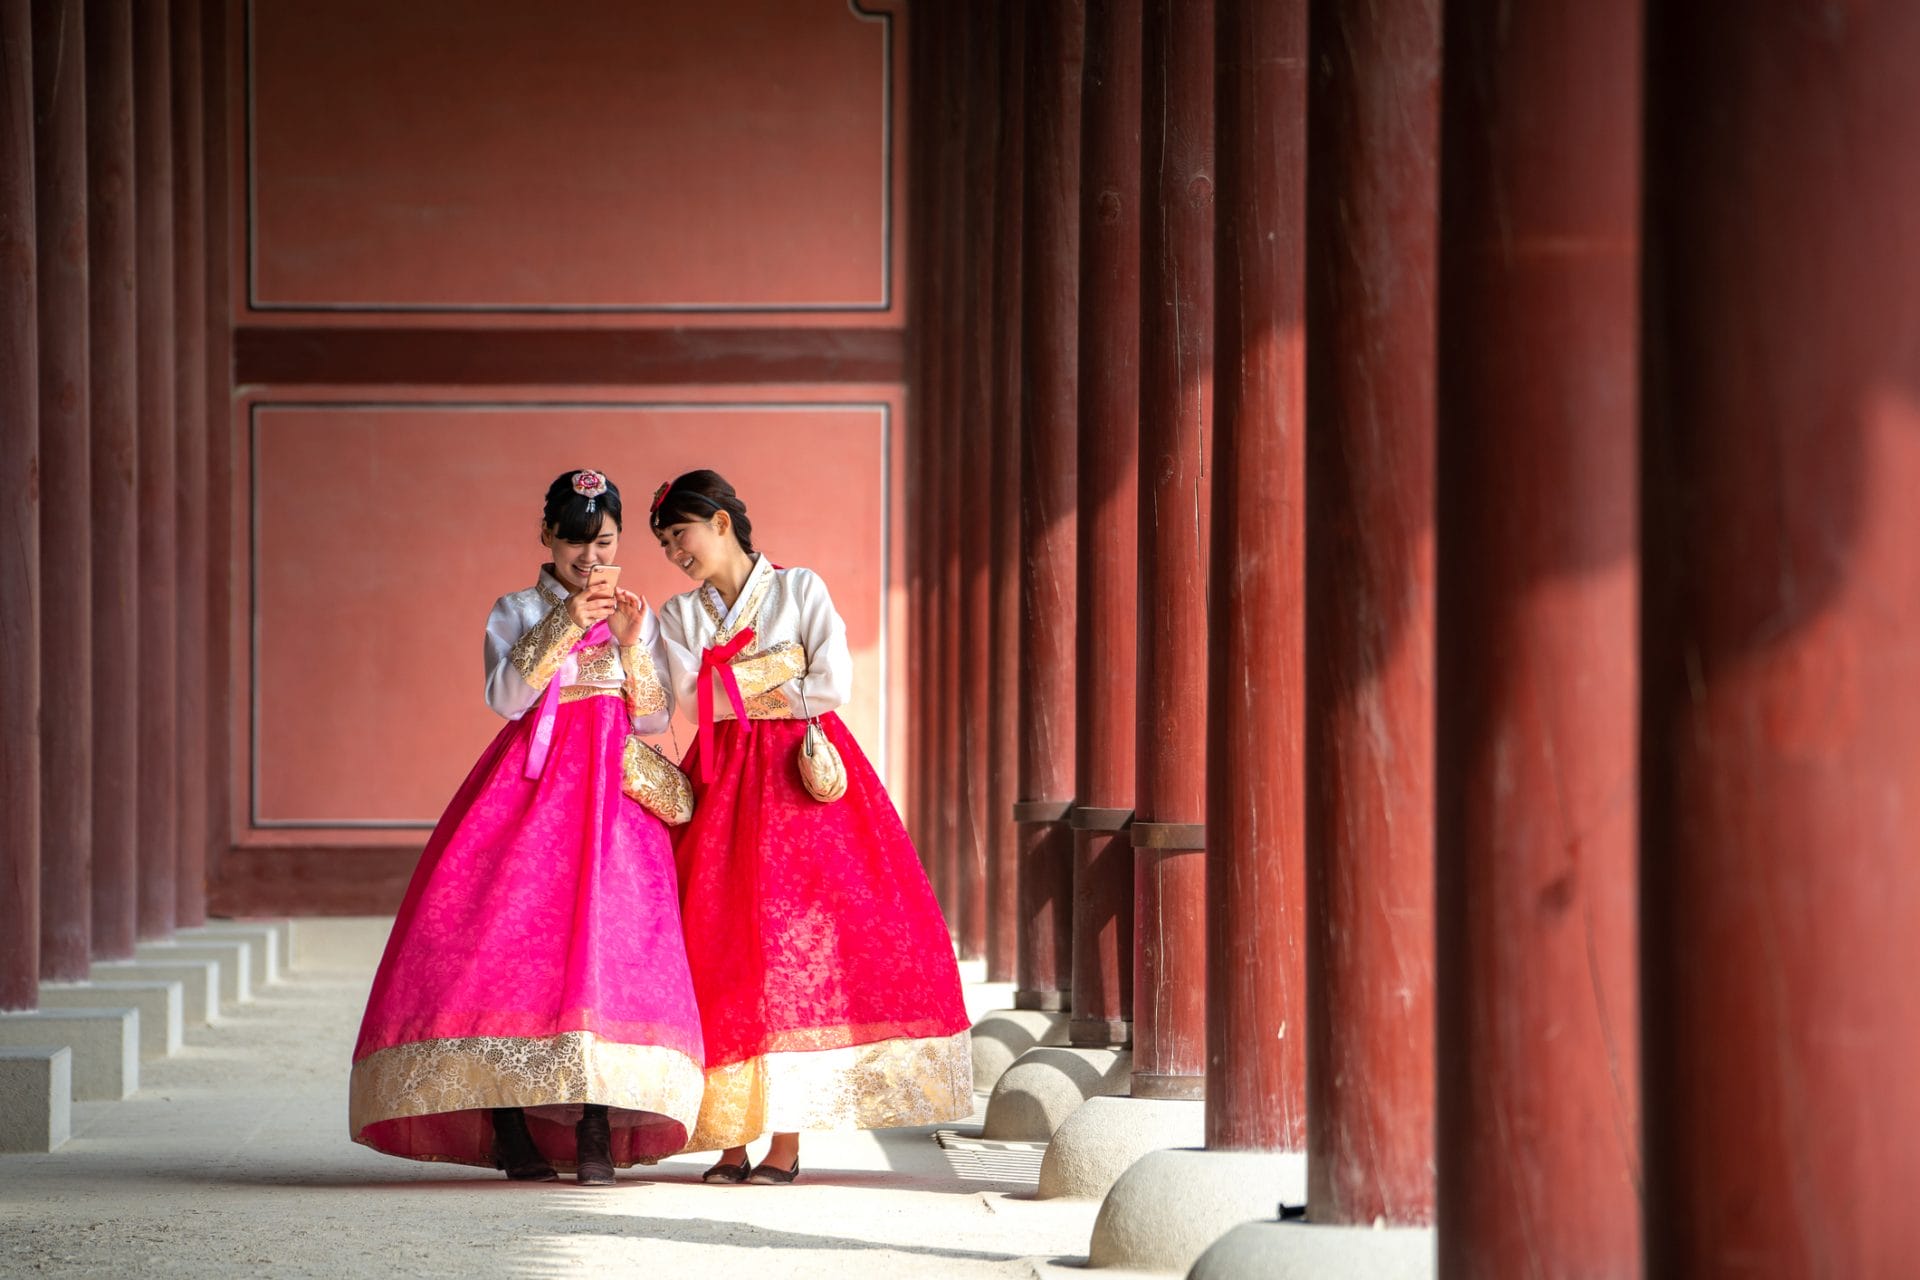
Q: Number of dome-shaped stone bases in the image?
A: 5